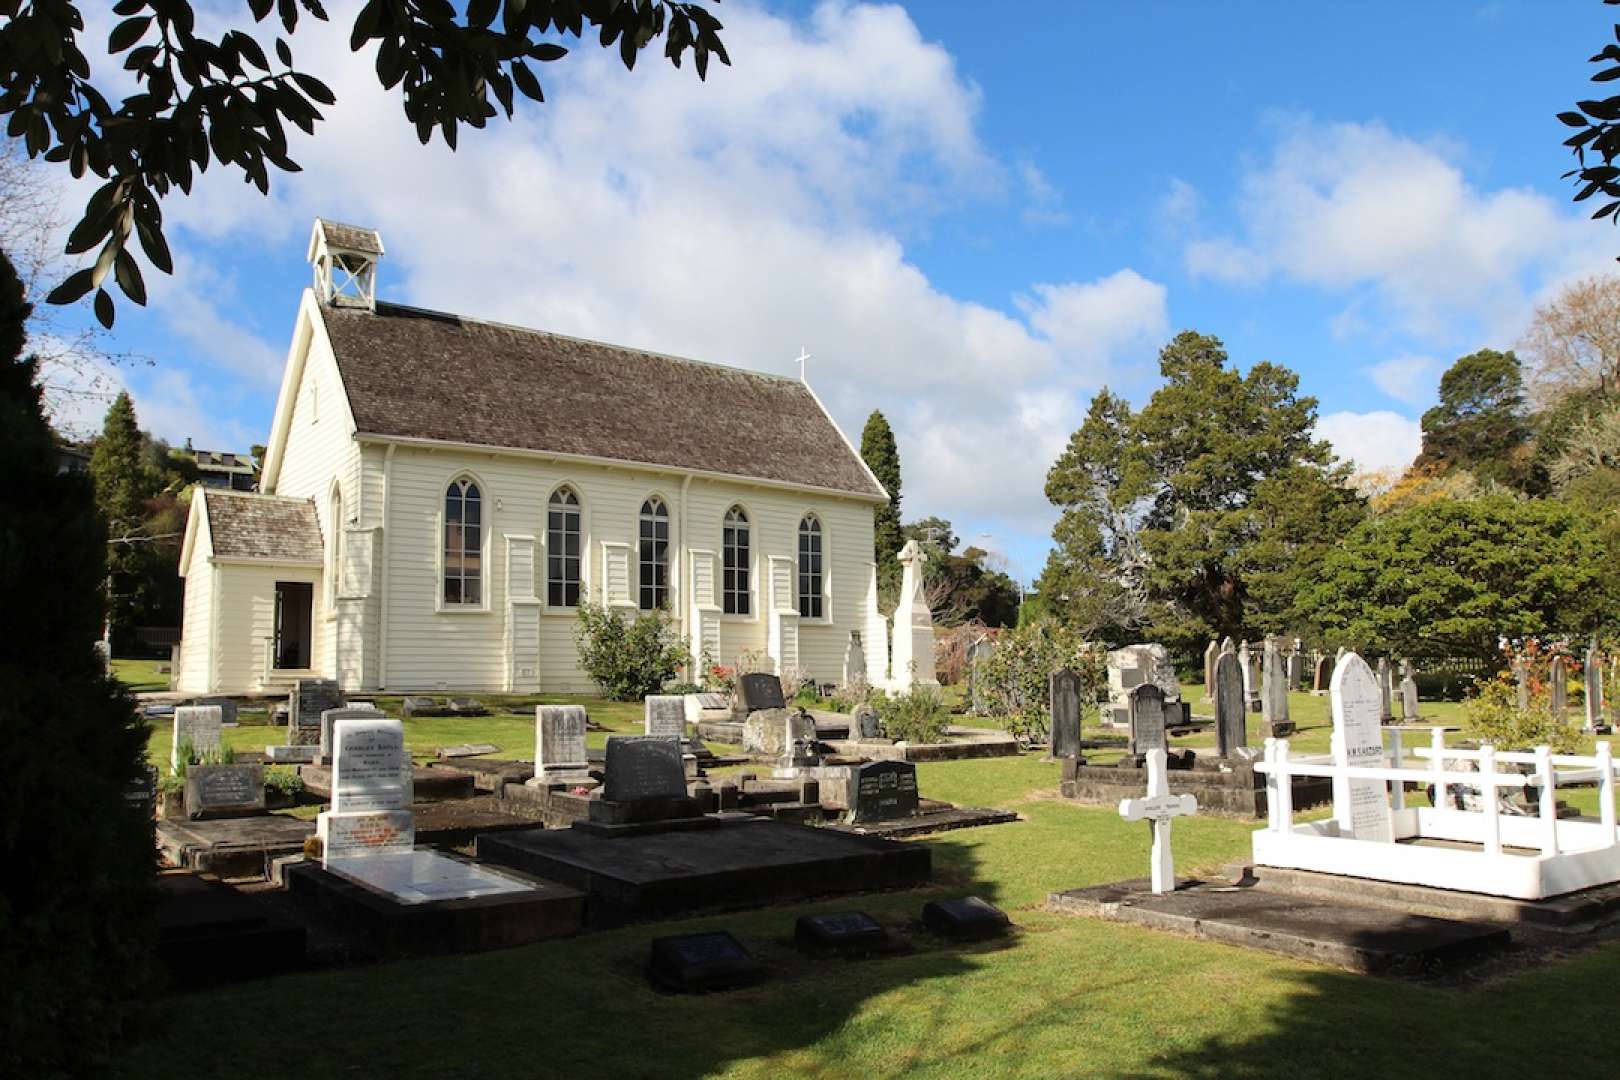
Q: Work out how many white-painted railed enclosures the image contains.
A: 1